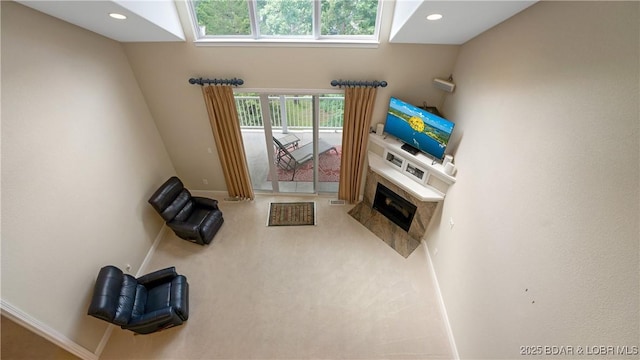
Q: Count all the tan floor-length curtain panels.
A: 2